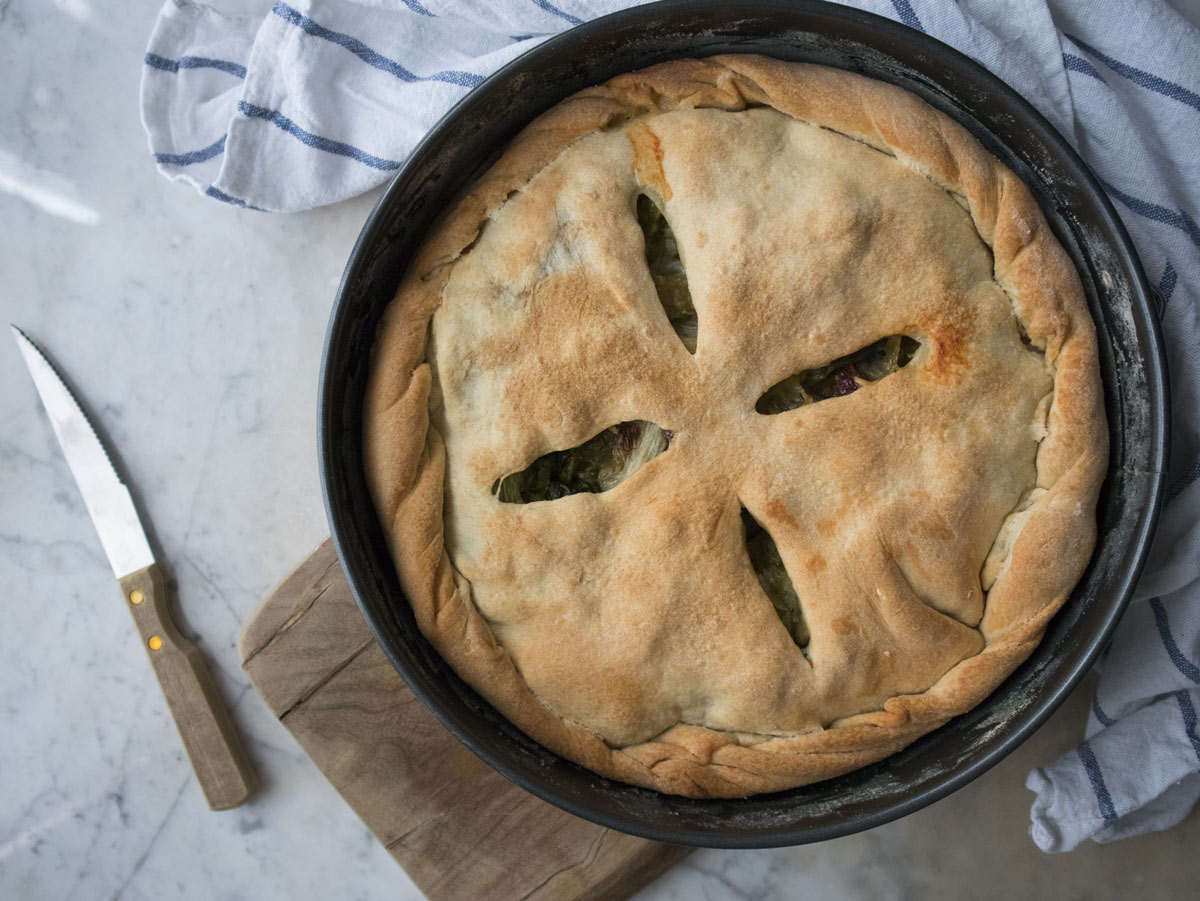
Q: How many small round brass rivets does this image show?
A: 2